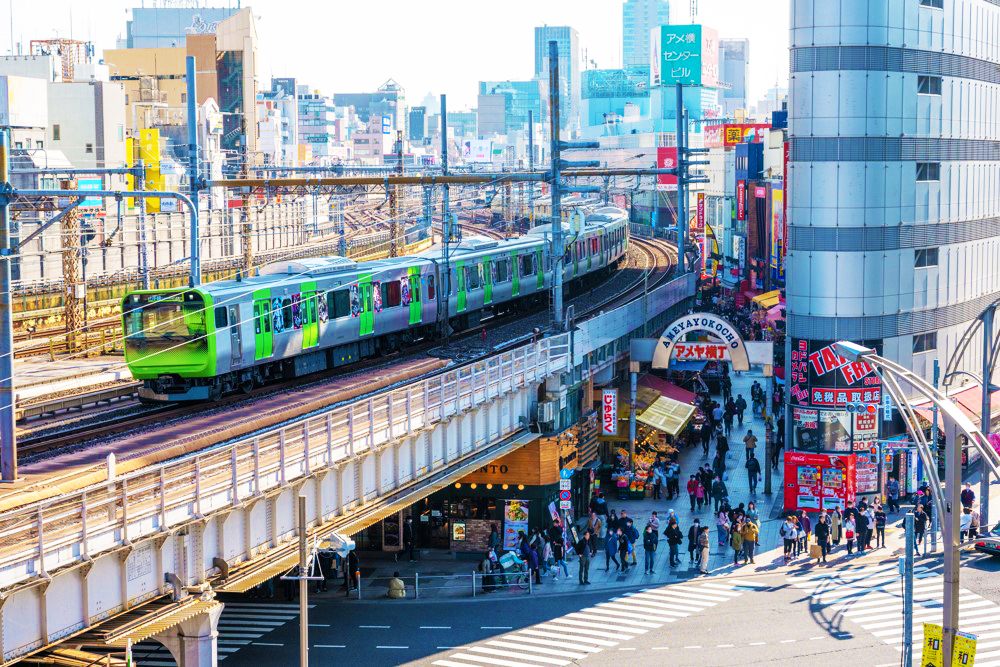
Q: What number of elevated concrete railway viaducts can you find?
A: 1